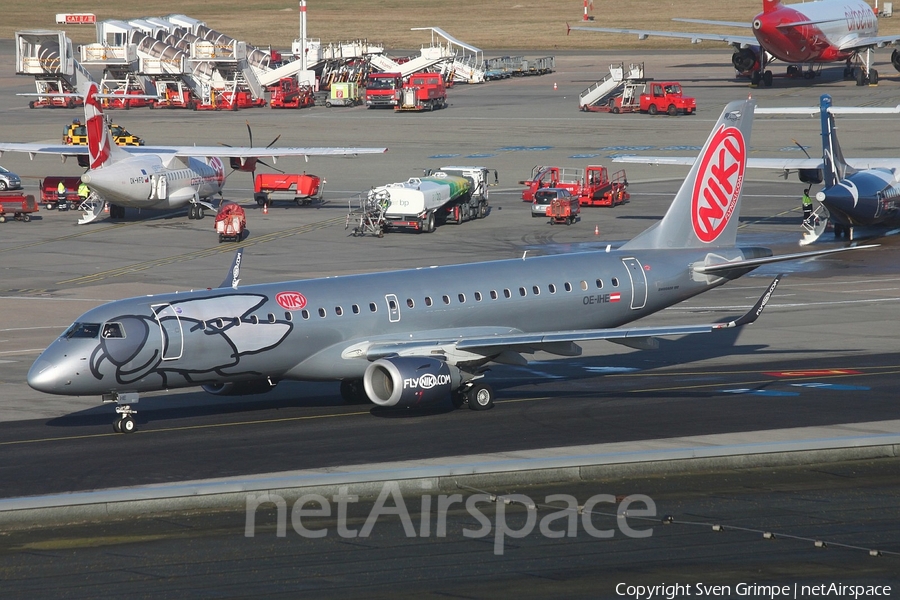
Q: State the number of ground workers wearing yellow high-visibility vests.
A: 3